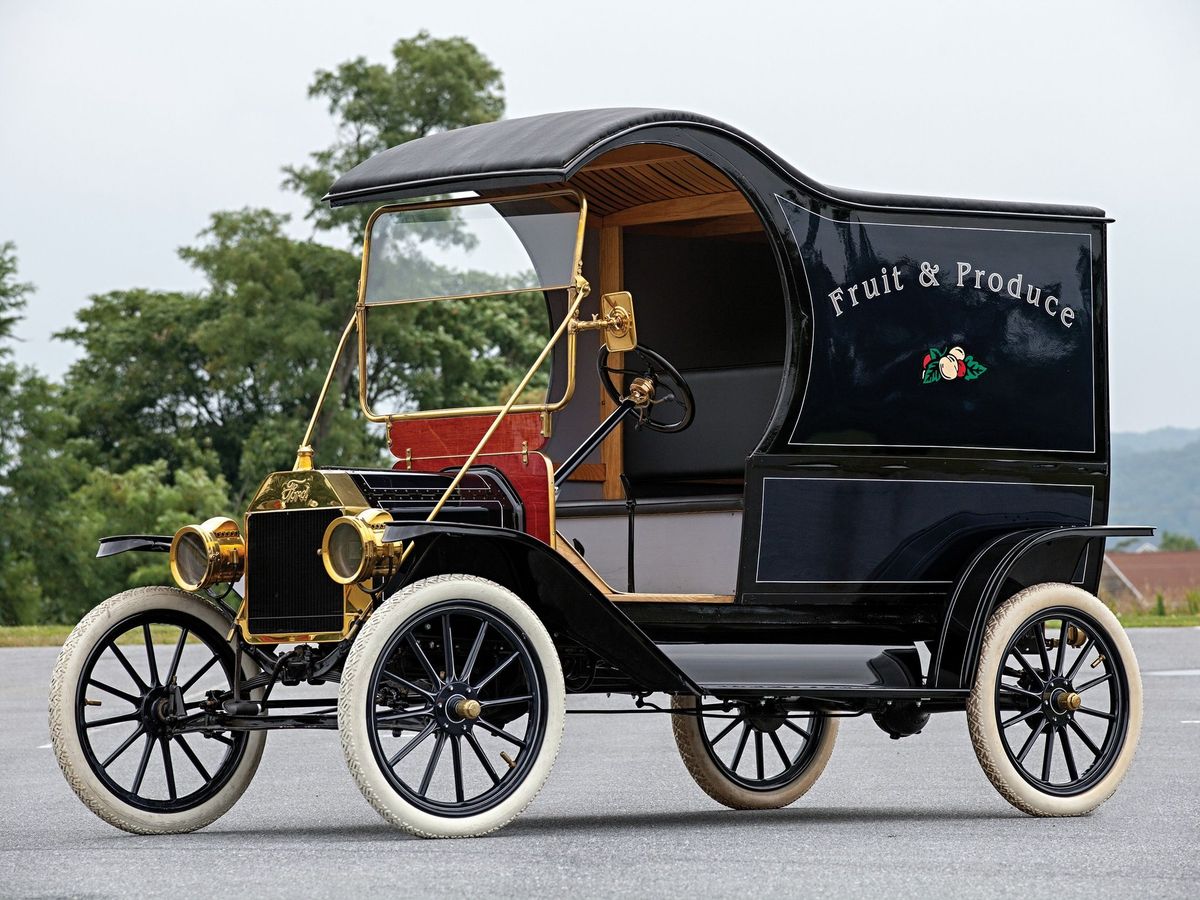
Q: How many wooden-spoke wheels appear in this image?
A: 4